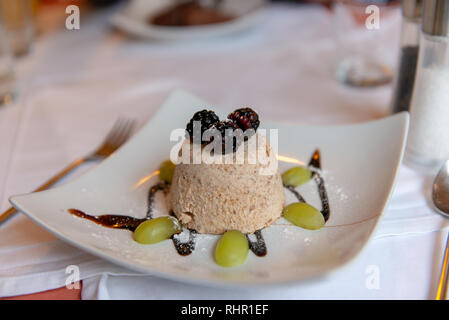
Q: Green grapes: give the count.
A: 5